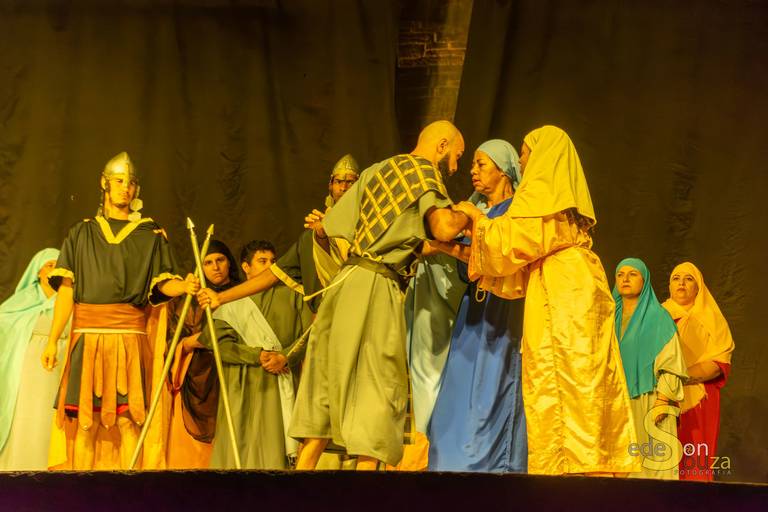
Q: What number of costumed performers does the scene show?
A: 10